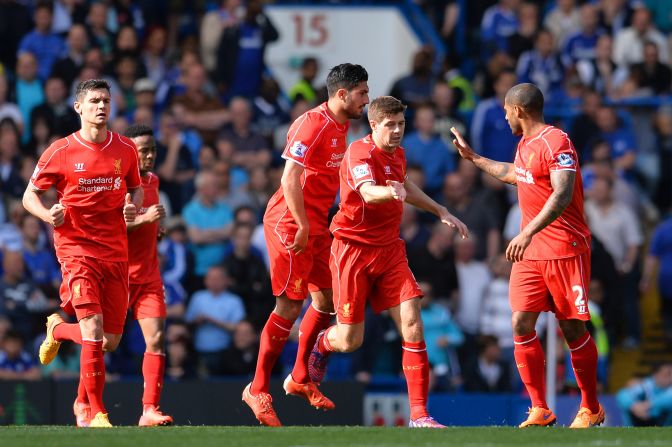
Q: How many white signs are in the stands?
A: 1